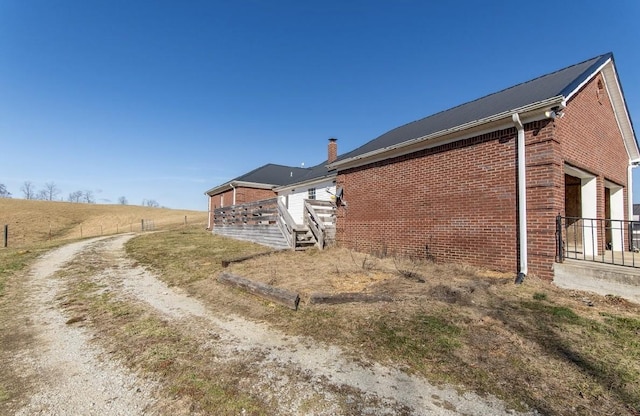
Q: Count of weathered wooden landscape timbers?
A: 3